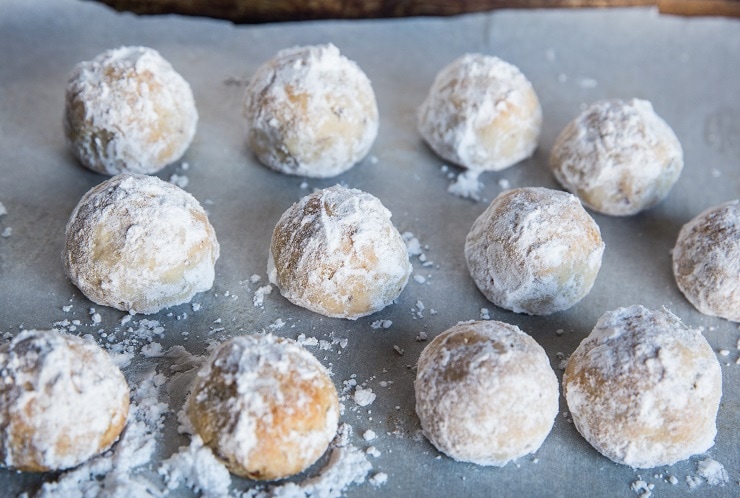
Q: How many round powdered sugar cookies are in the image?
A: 12